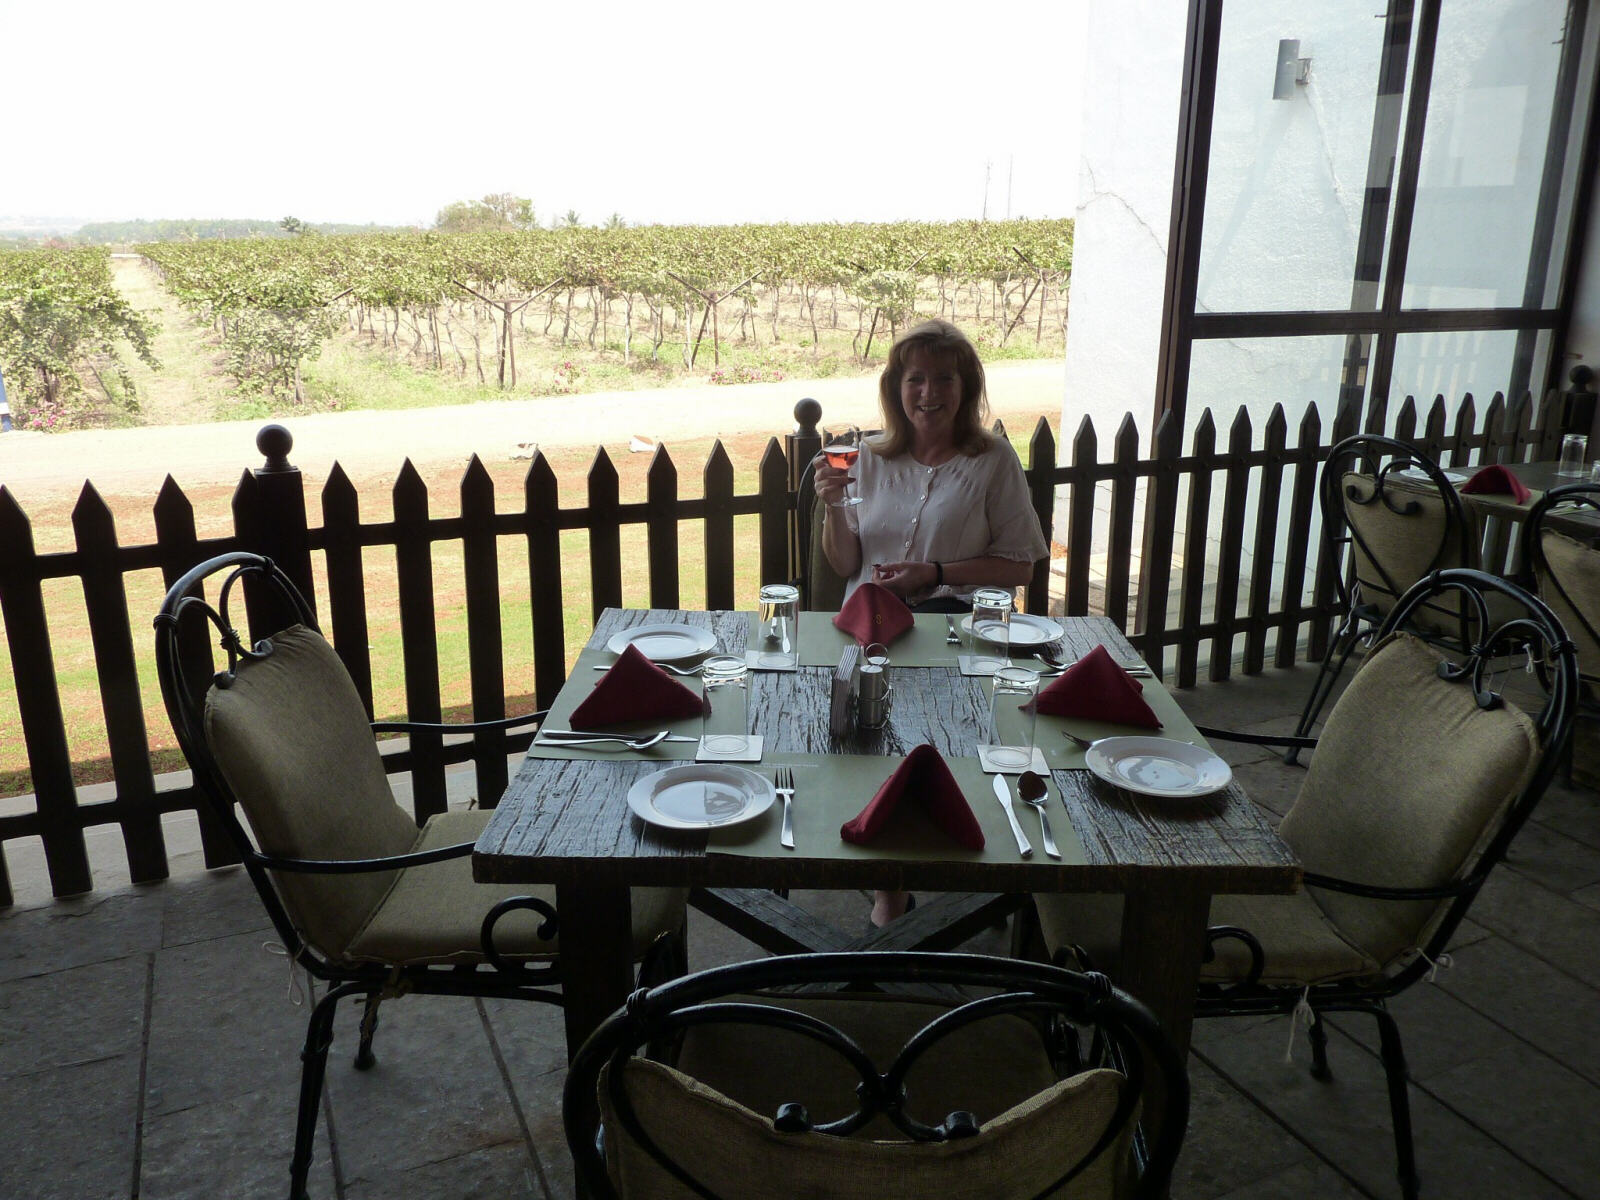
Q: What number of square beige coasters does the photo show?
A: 4